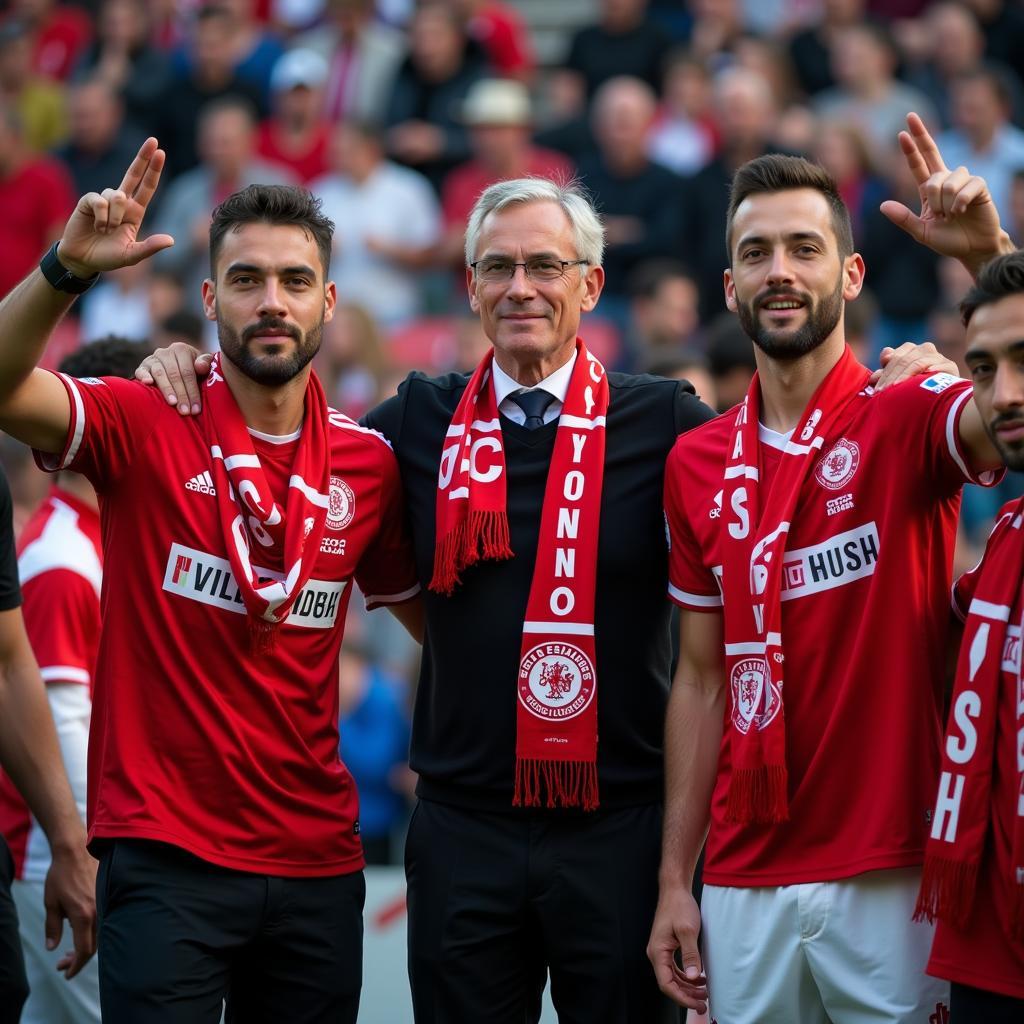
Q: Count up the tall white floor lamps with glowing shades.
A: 0